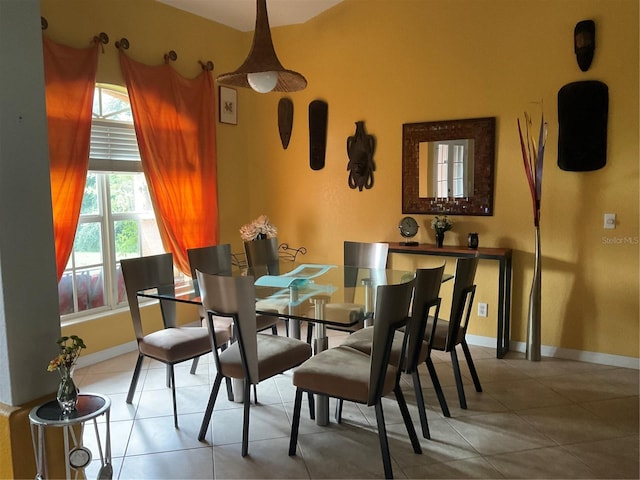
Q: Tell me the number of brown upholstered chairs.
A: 8